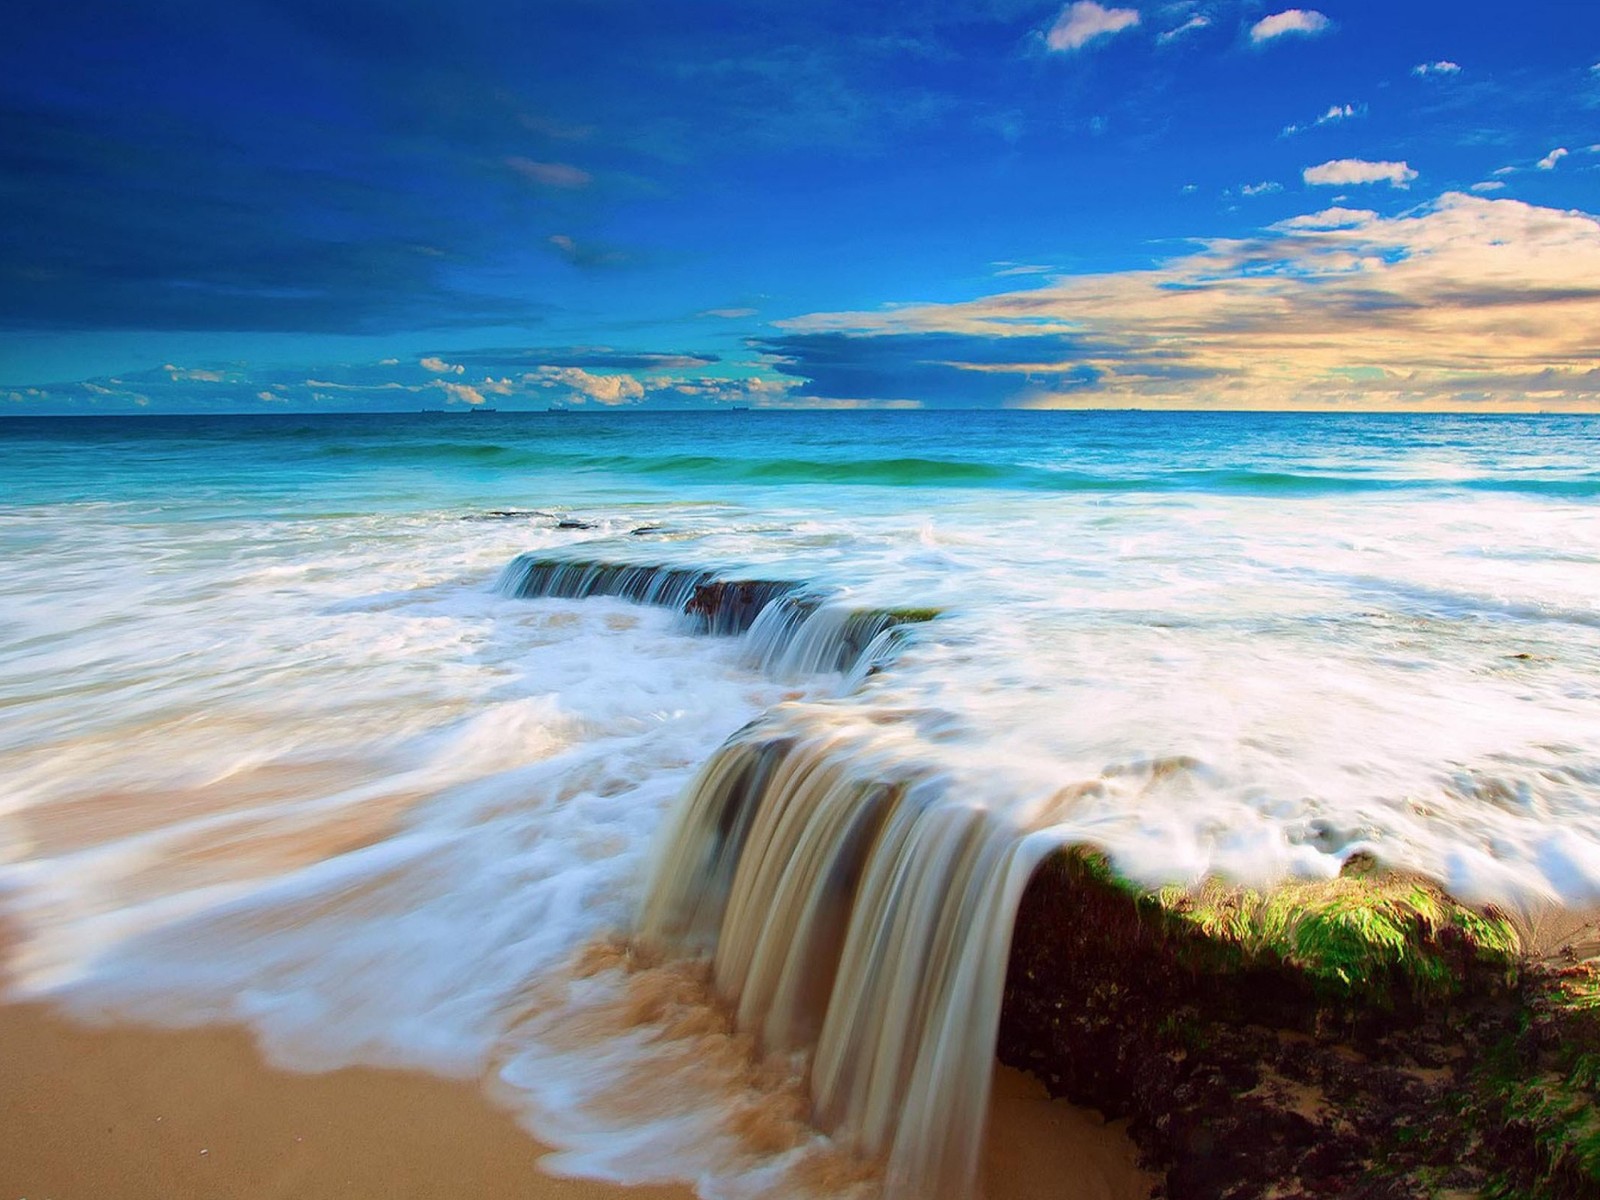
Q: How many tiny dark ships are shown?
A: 4